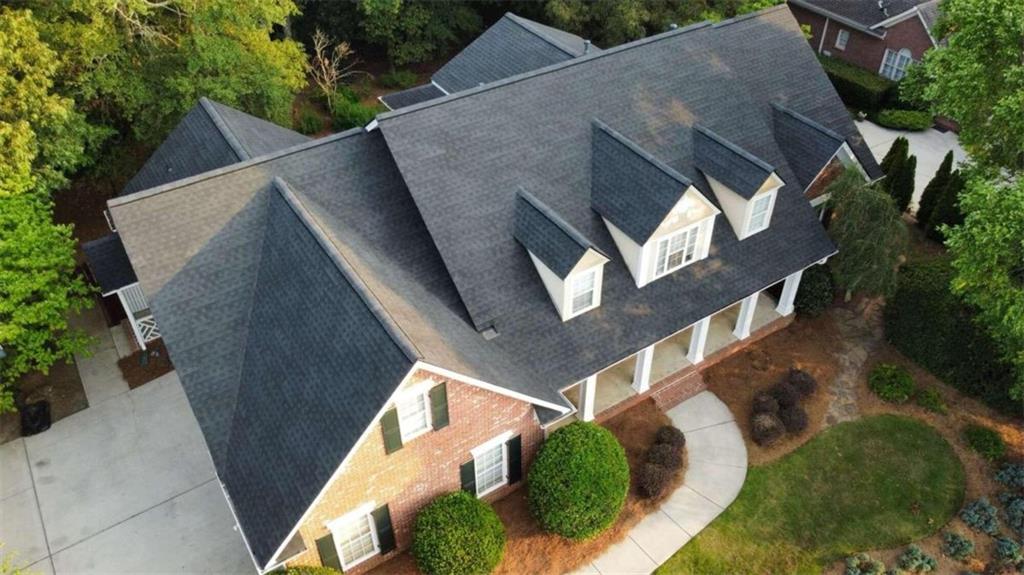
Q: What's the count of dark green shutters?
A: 6